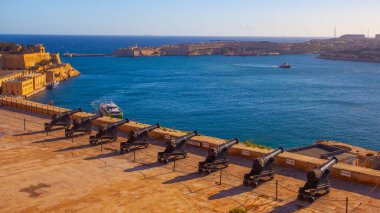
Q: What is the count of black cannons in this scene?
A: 8